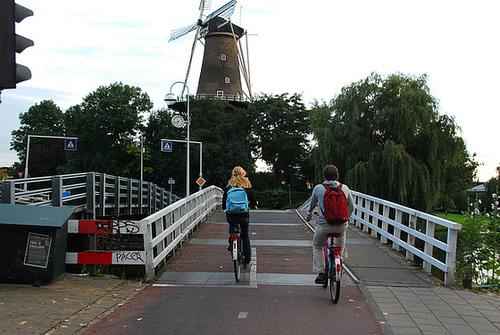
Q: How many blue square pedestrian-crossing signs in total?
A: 2